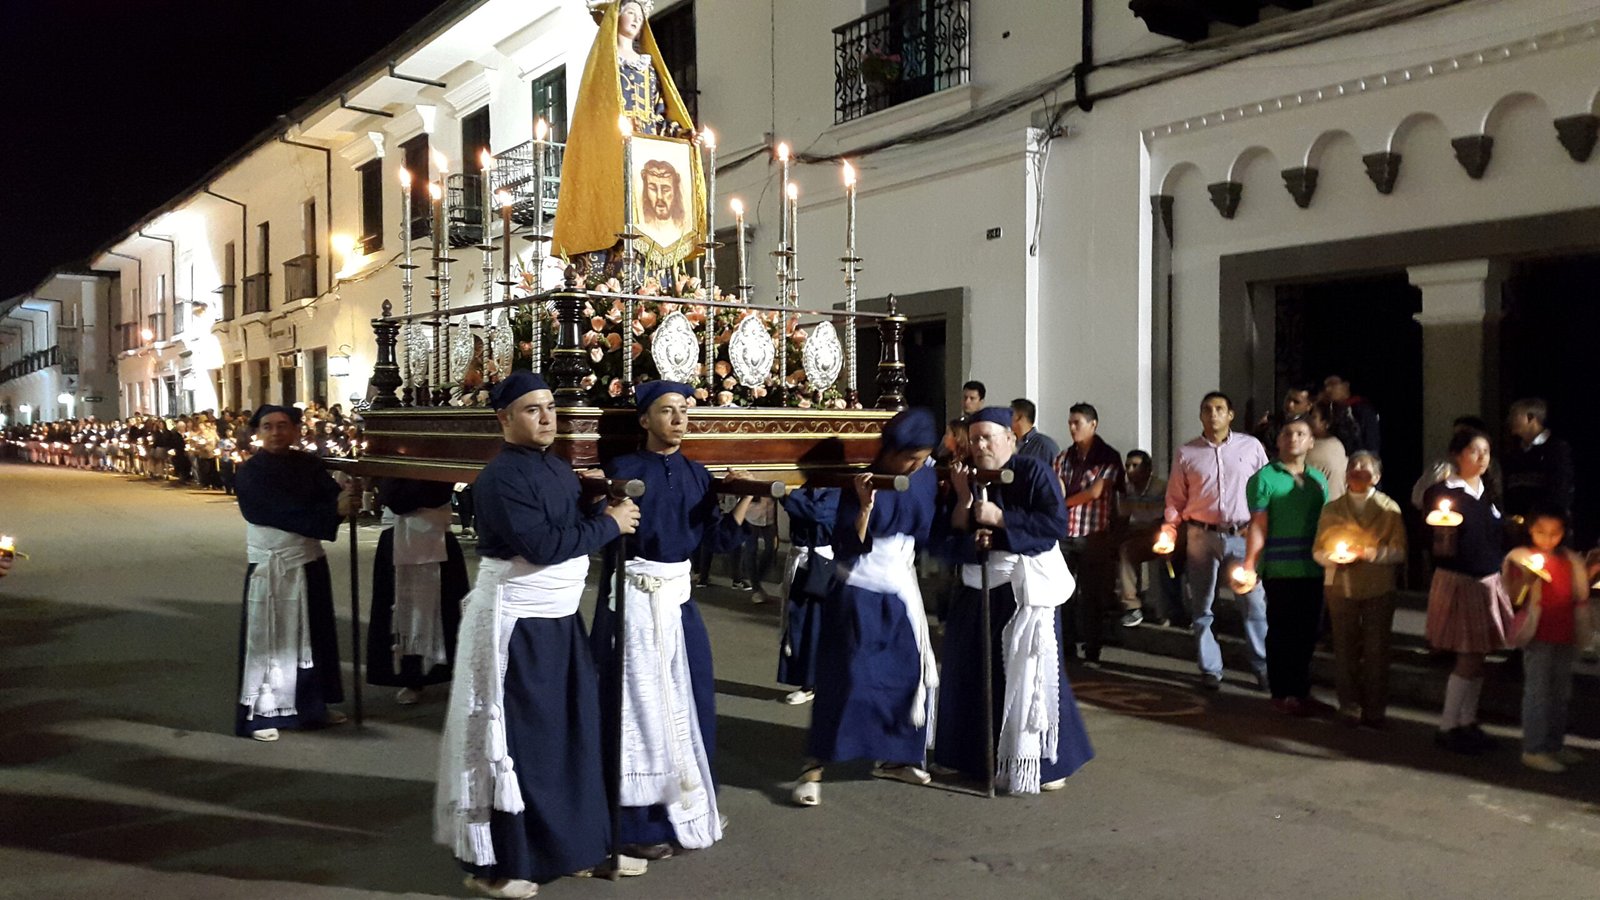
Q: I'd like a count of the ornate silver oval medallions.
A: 6